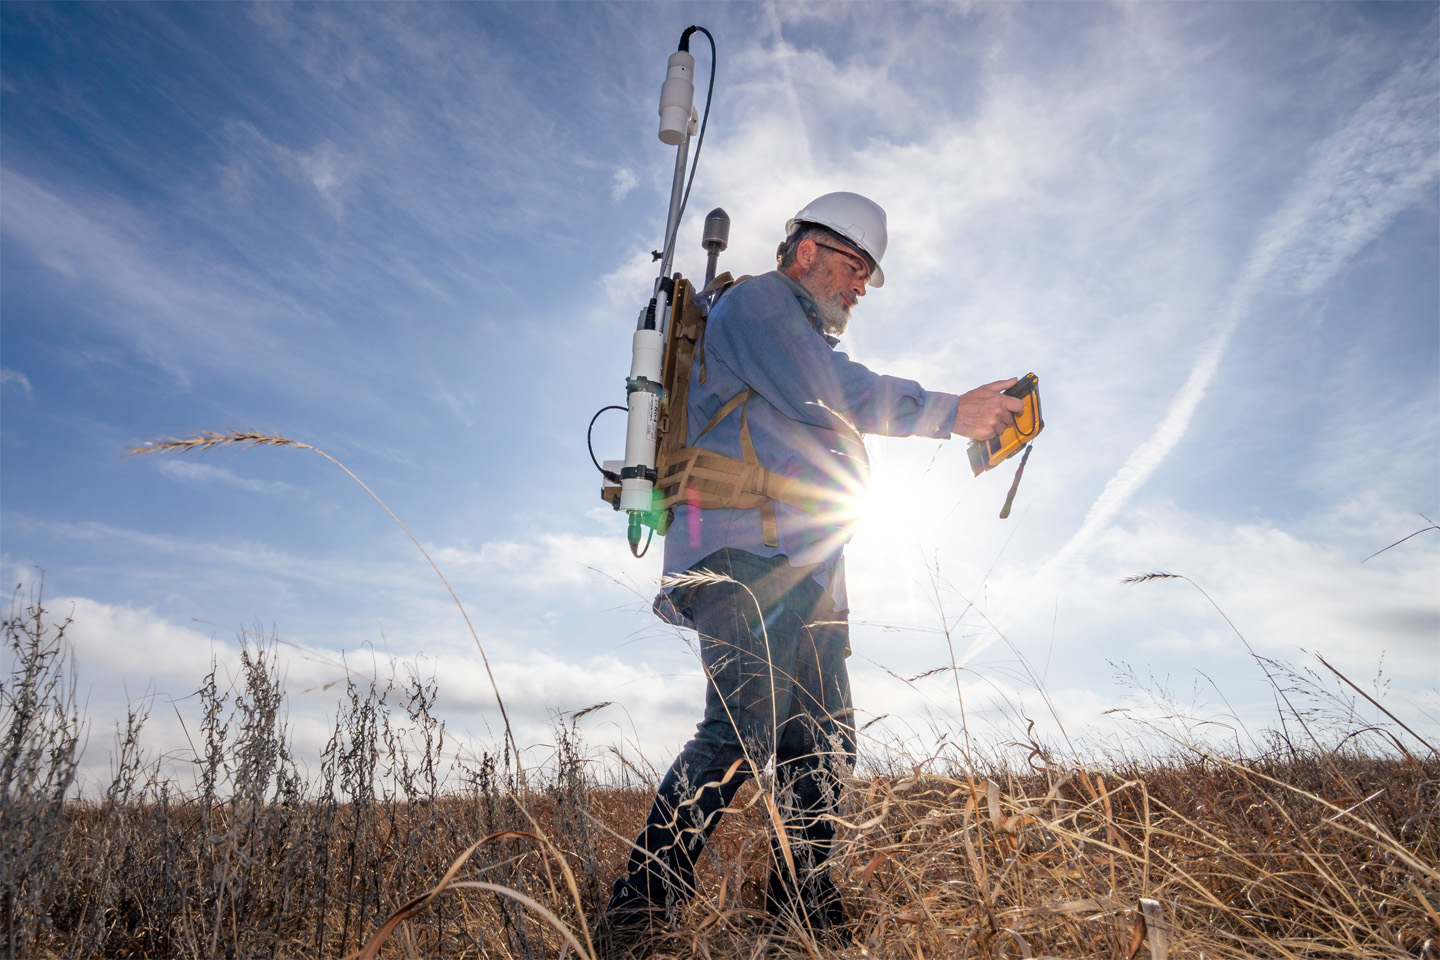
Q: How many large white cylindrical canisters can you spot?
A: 2